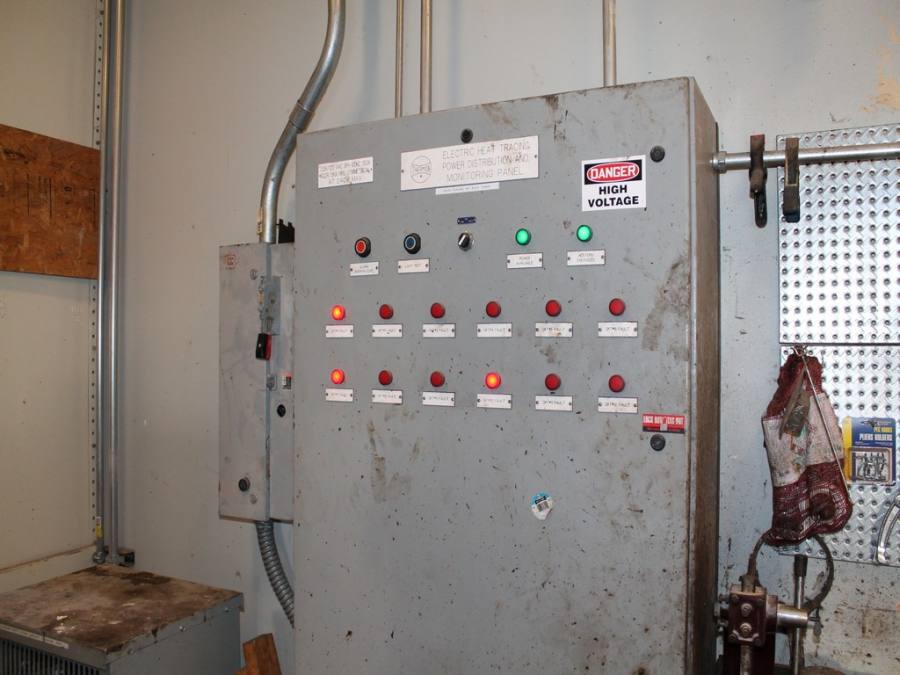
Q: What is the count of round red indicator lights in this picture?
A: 12